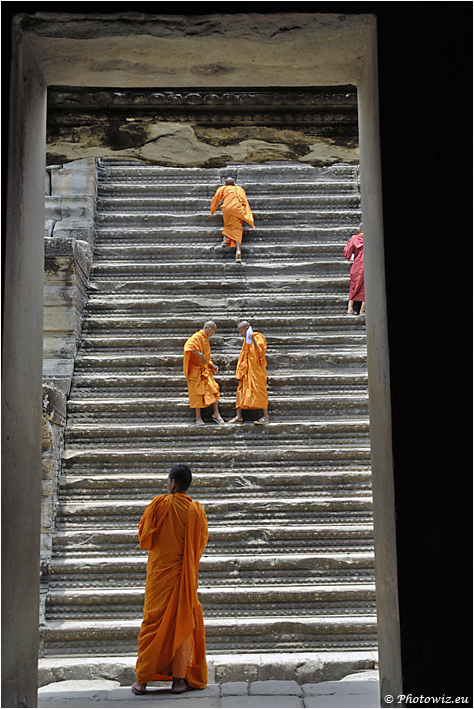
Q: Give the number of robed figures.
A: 5